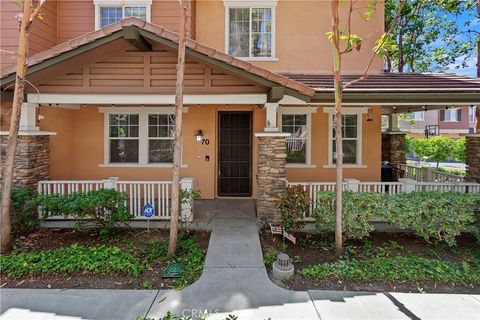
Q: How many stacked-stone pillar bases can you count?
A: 4